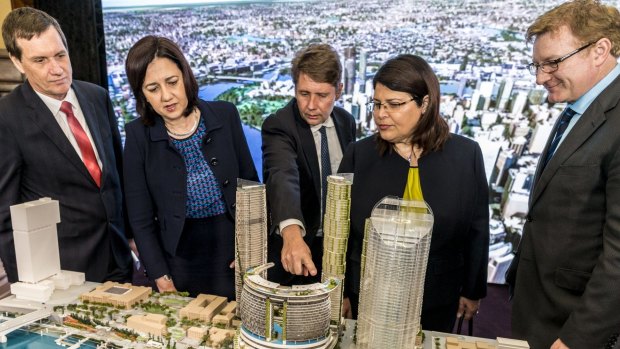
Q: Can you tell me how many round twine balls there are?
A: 0